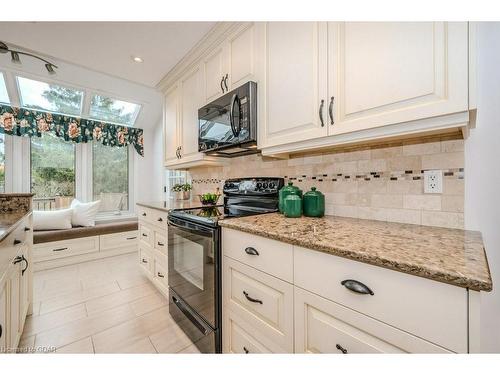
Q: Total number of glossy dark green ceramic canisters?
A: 3